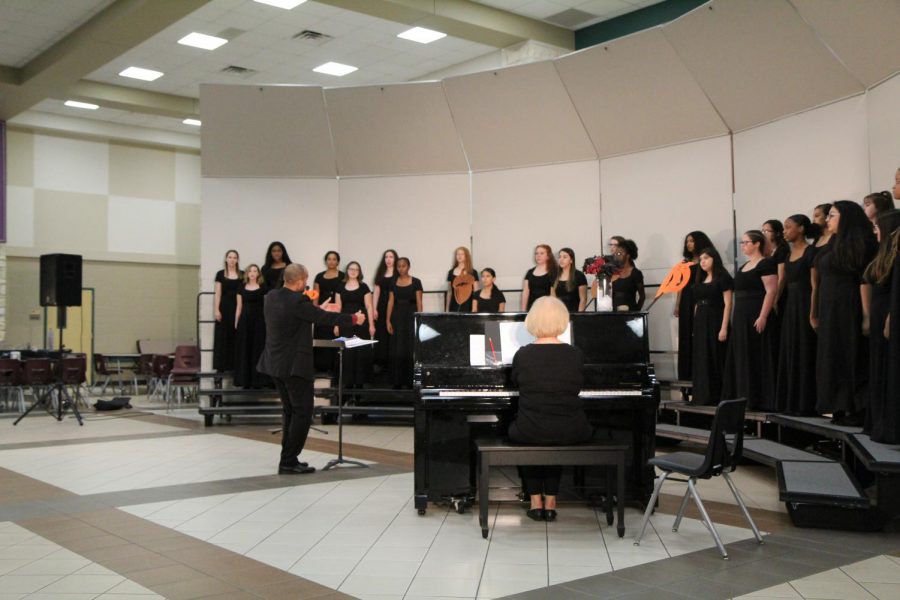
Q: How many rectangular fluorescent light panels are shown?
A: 7